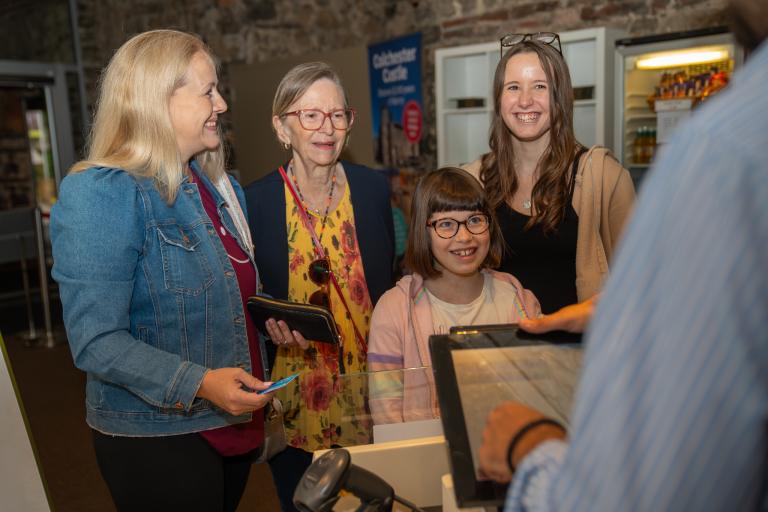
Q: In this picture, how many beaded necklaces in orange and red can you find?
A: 1